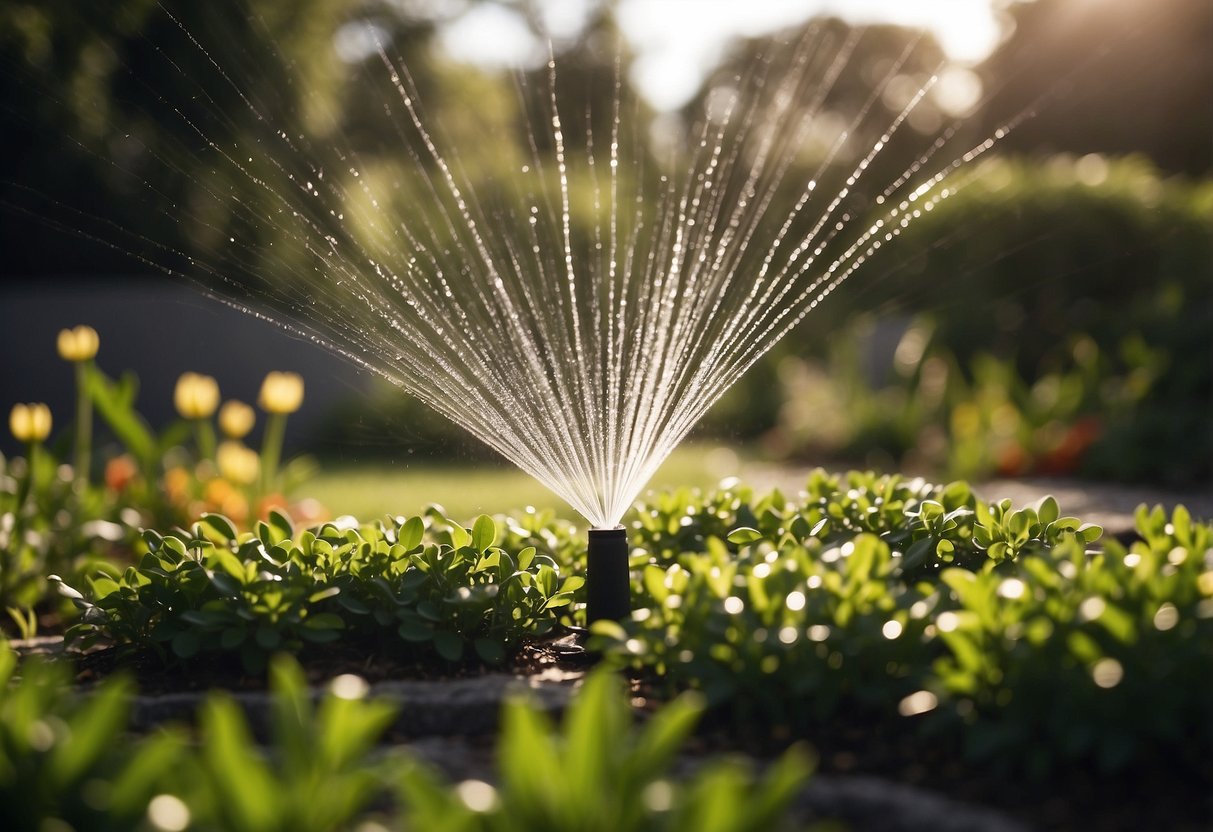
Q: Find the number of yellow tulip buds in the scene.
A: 6